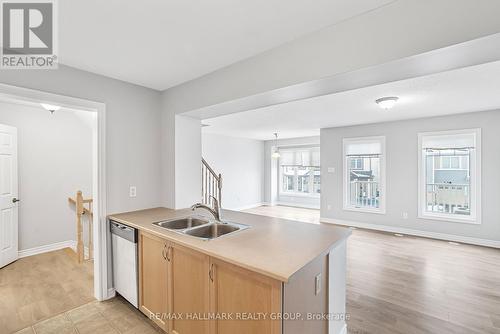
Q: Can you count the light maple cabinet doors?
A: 3